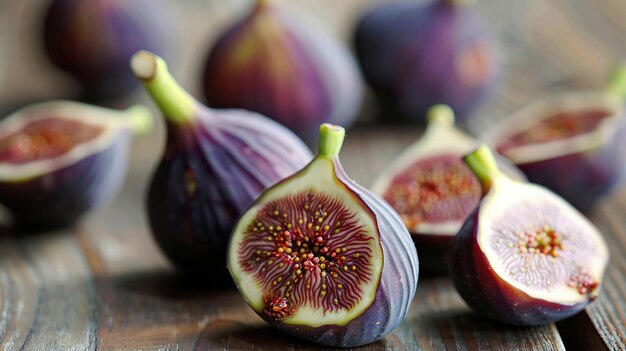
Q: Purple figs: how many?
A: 9